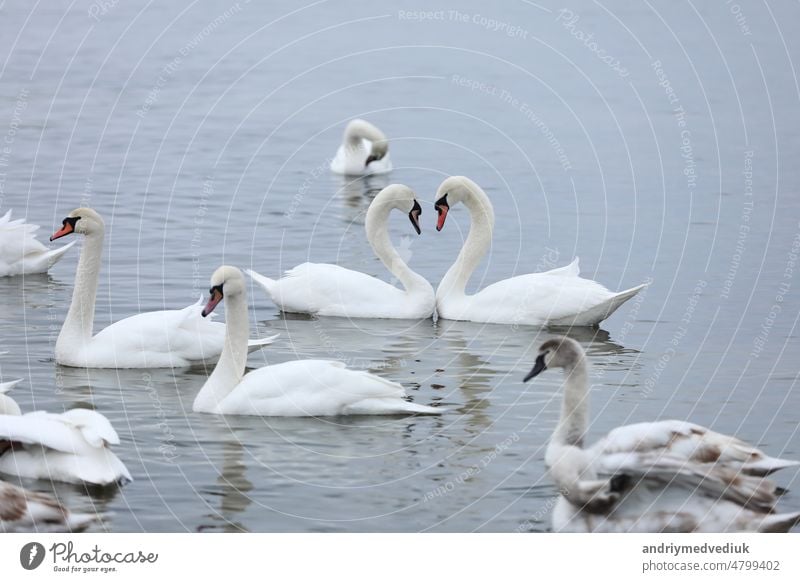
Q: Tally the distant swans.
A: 1